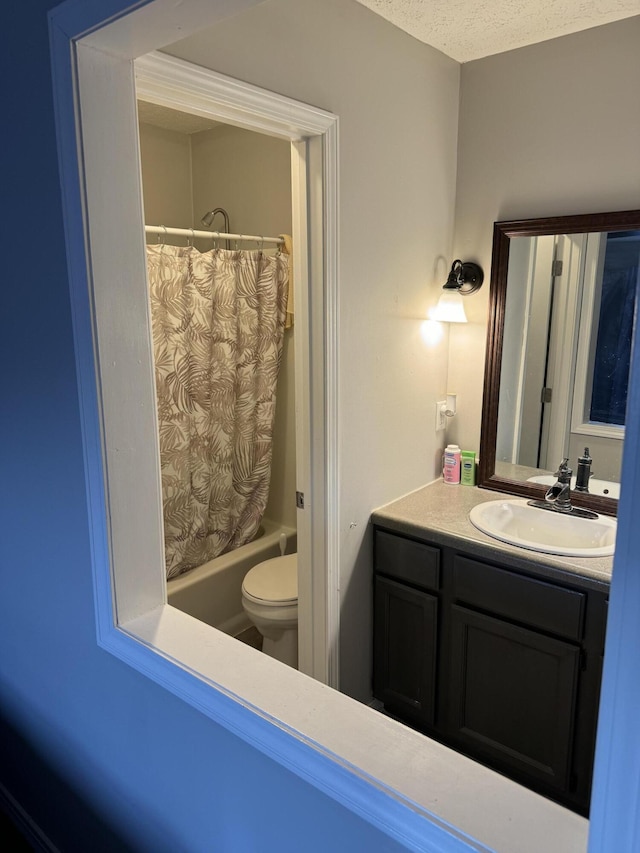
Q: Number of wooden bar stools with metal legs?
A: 0